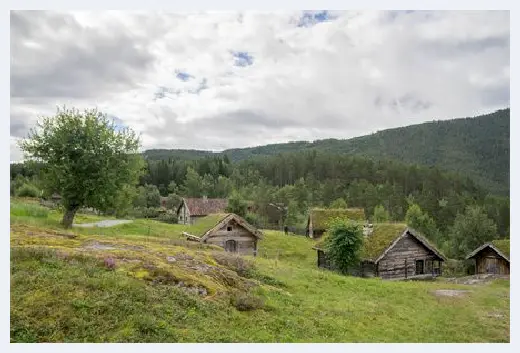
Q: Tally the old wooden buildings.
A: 5